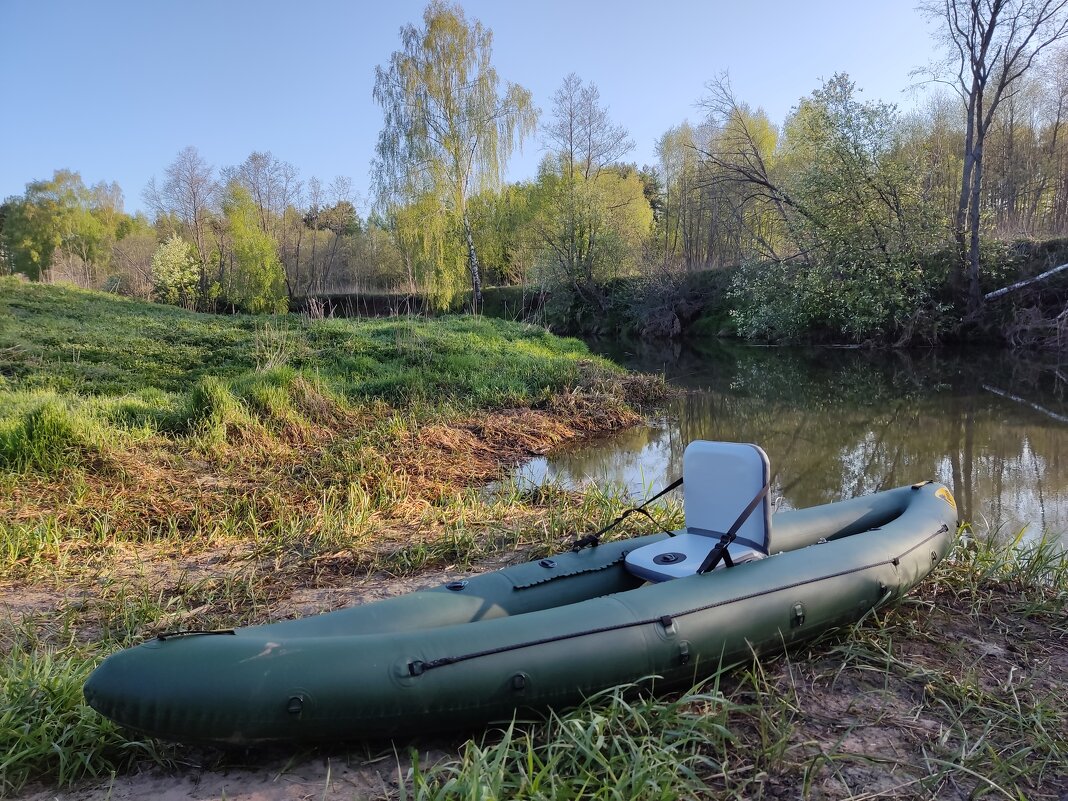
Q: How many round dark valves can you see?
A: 3